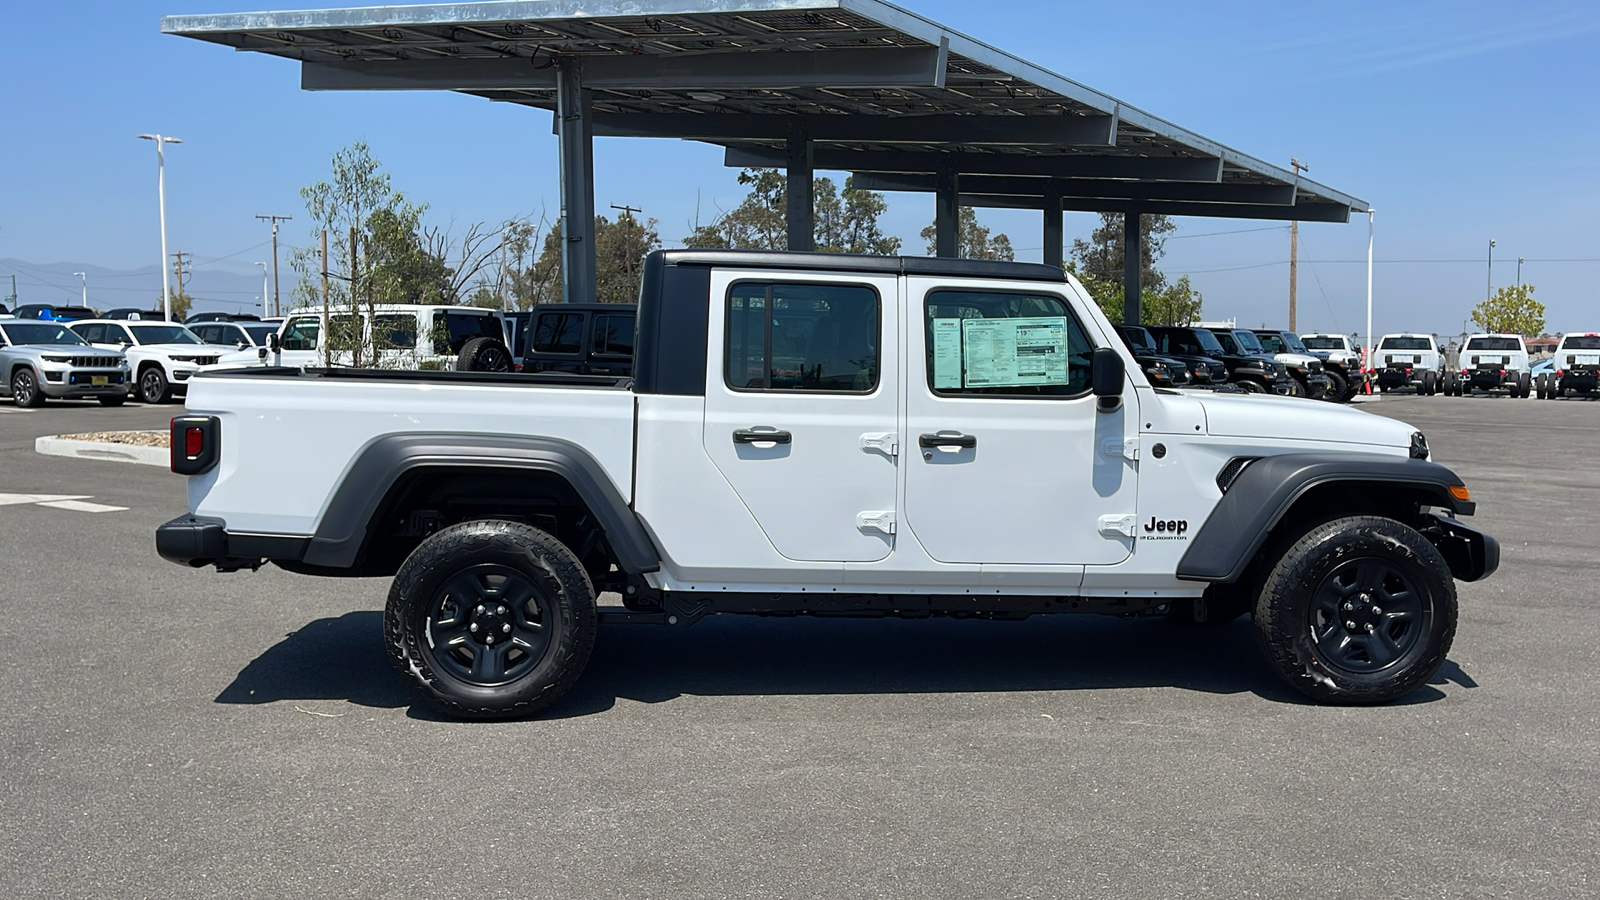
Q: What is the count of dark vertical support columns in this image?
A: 5